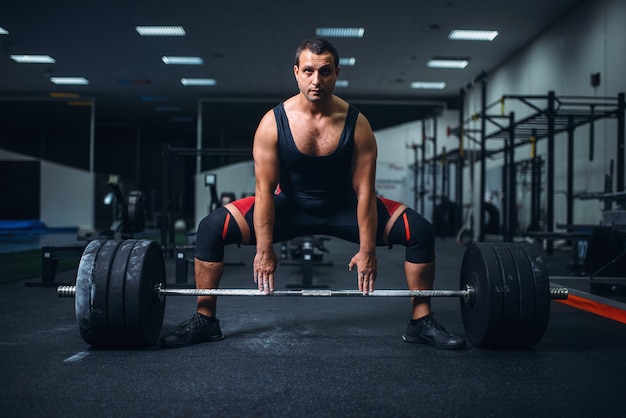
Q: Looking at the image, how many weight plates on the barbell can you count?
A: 8